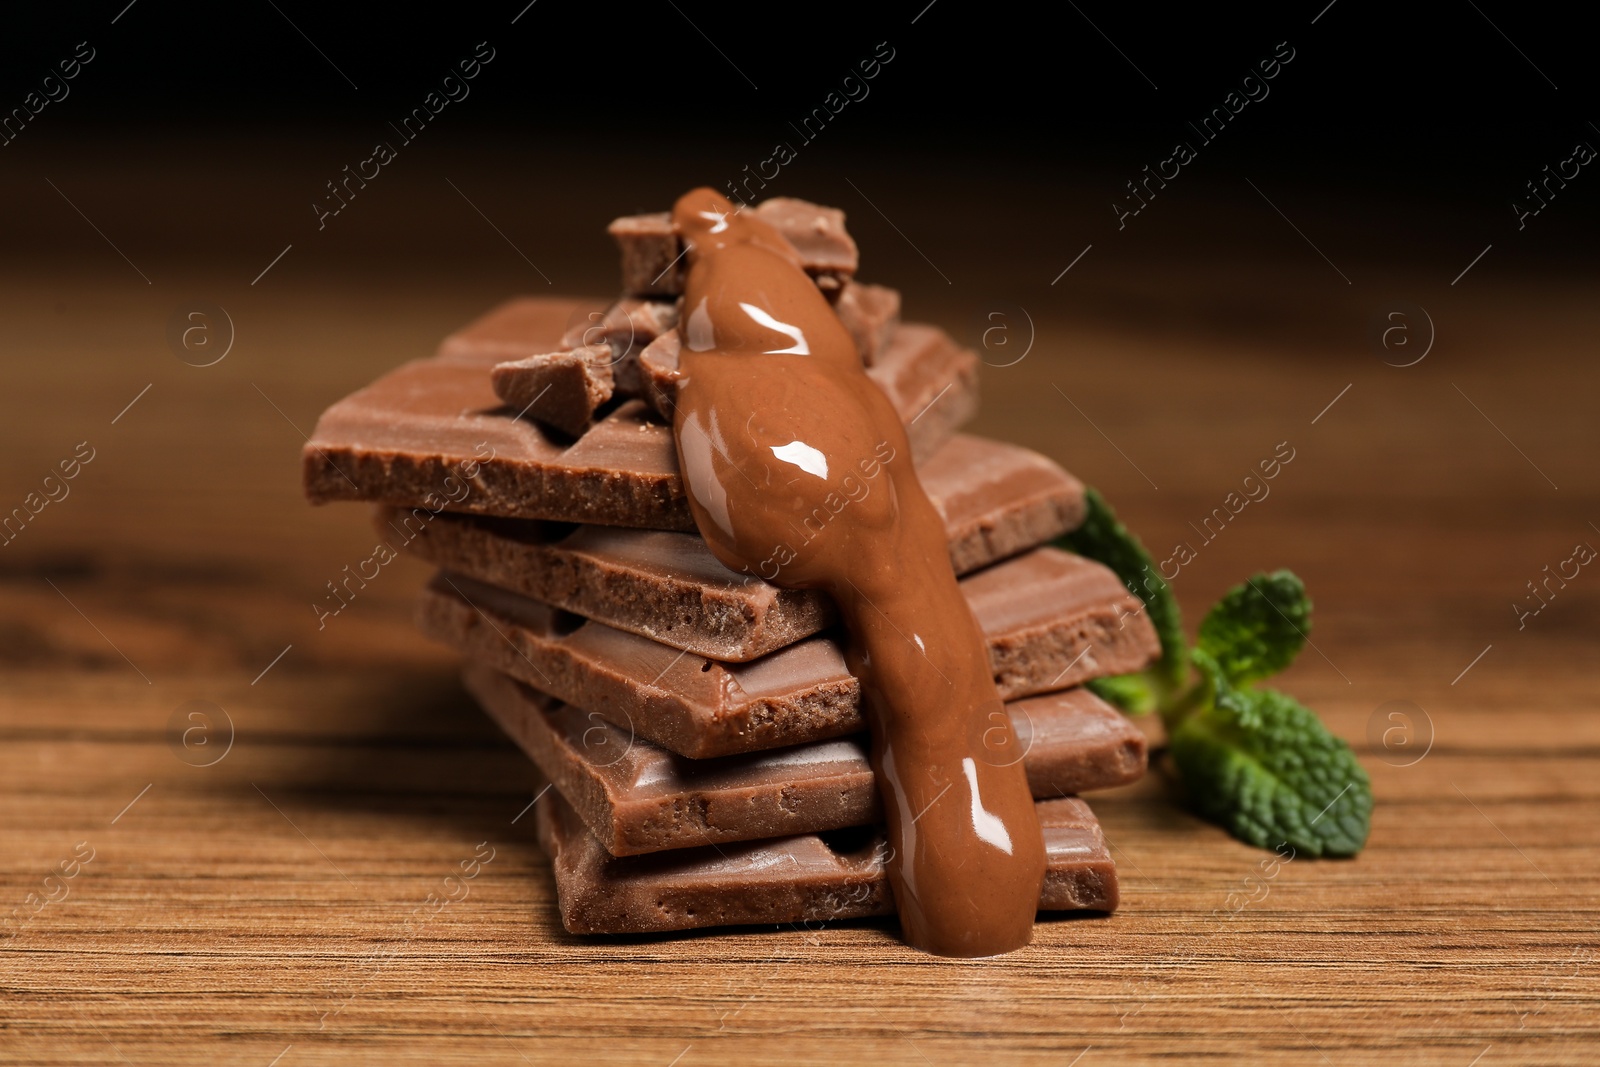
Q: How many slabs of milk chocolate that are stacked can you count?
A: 5